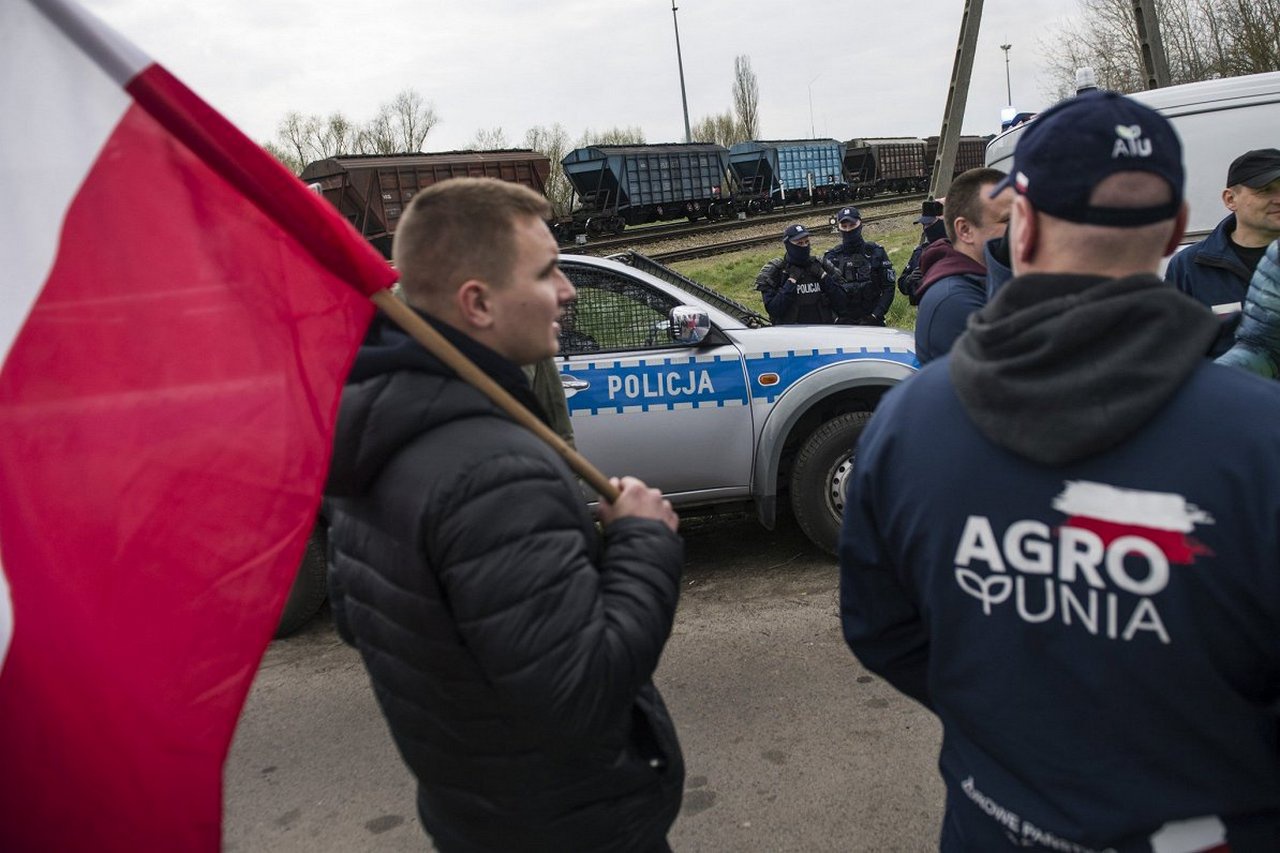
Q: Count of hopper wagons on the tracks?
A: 5